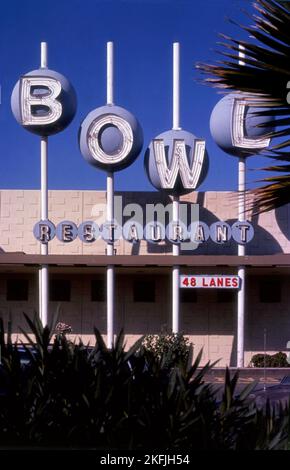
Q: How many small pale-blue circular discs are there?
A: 10